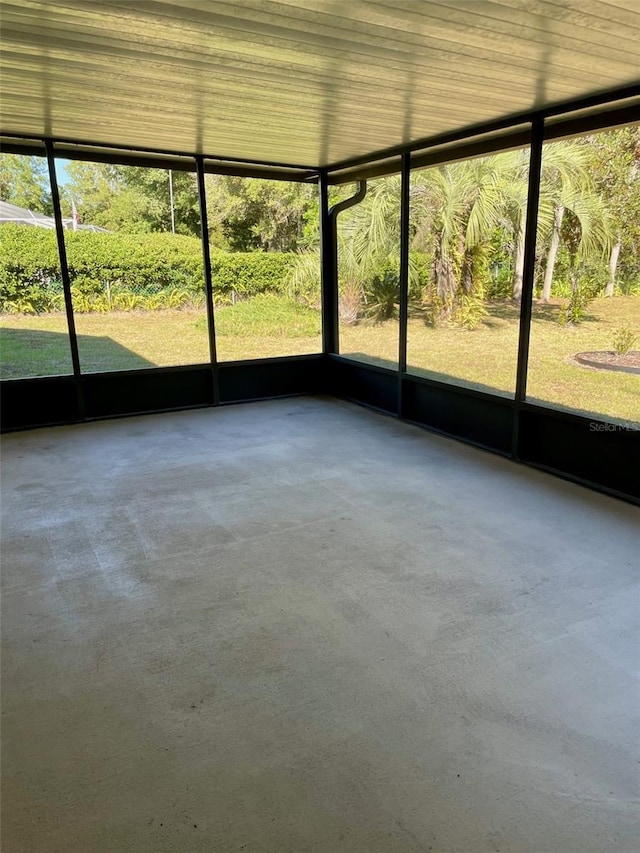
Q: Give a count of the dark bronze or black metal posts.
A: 5